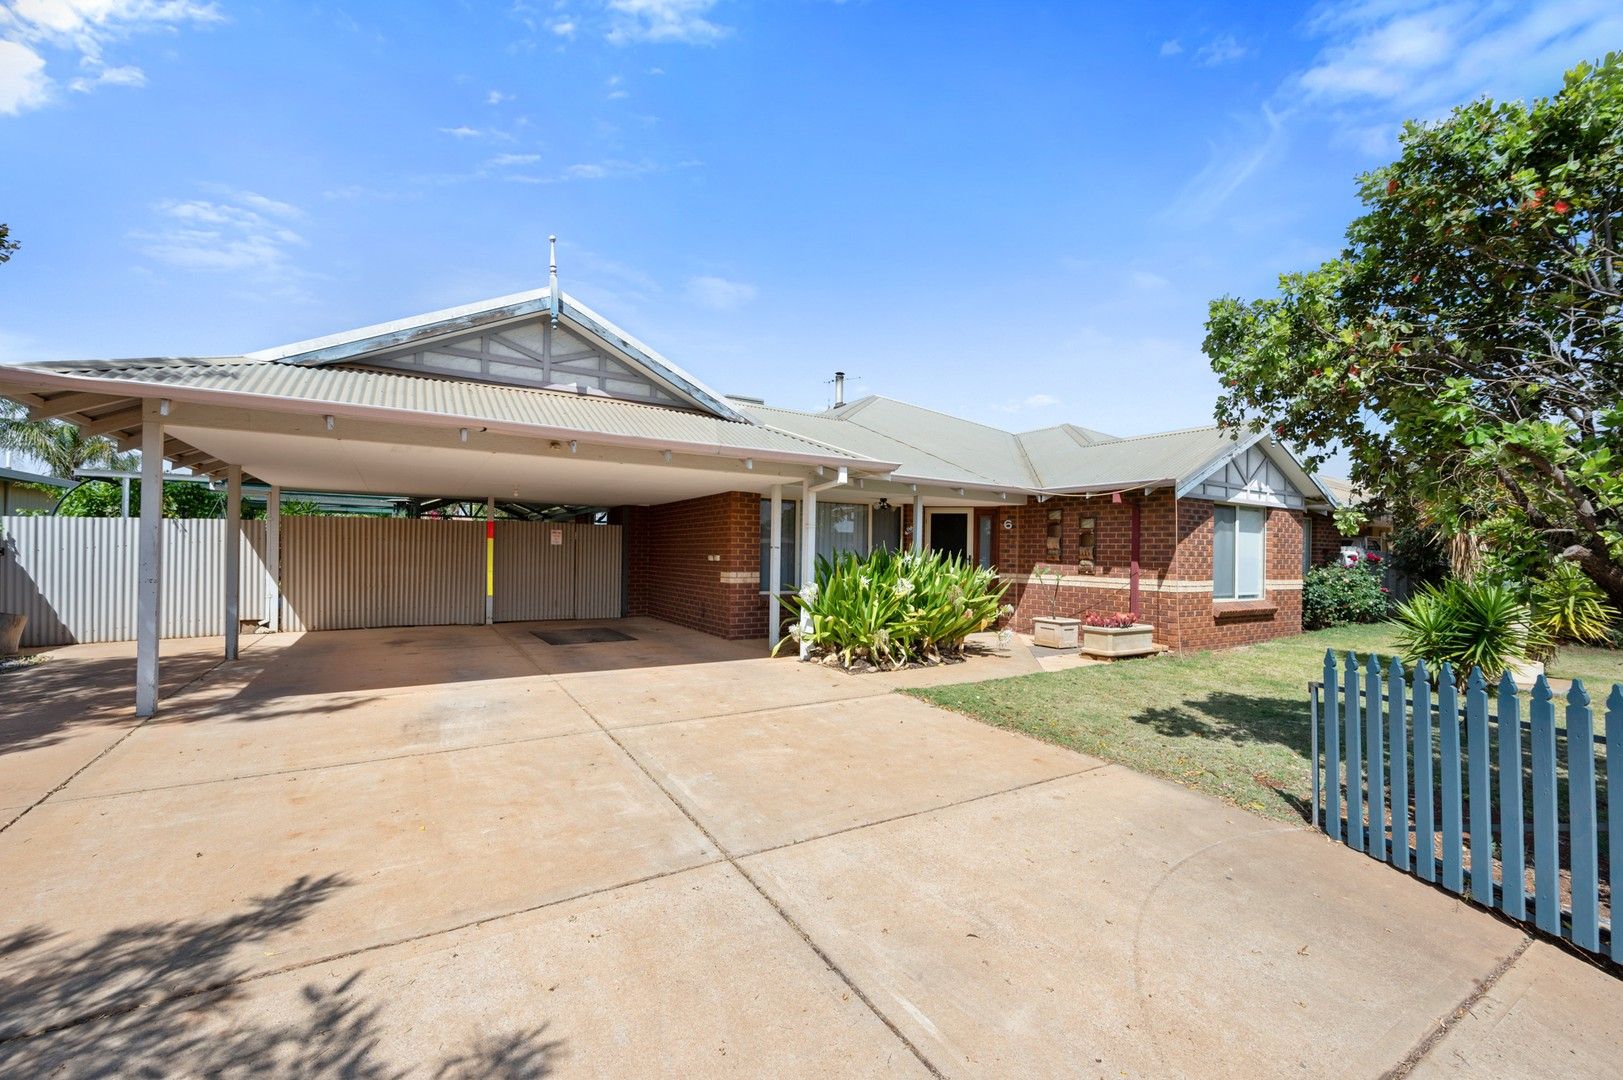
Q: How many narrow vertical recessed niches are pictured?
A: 2